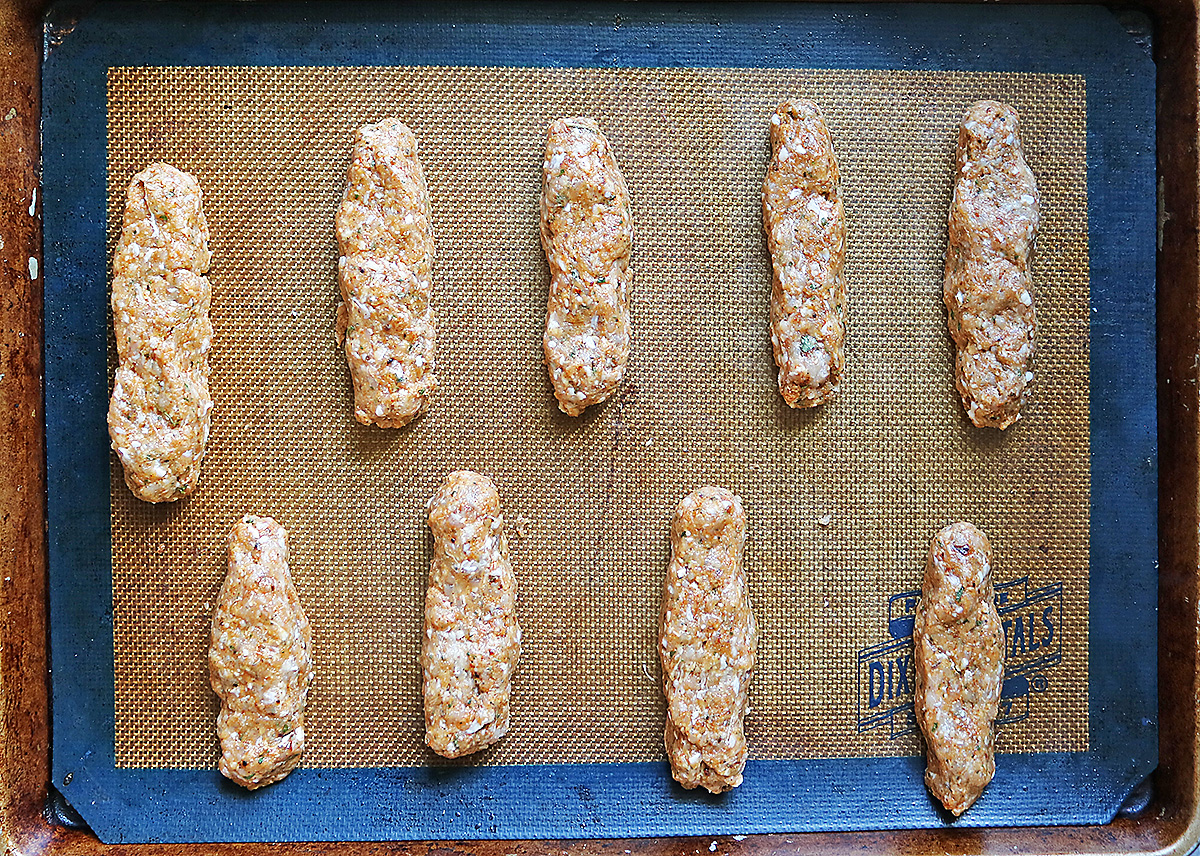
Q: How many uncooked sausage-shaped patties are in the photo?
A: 9